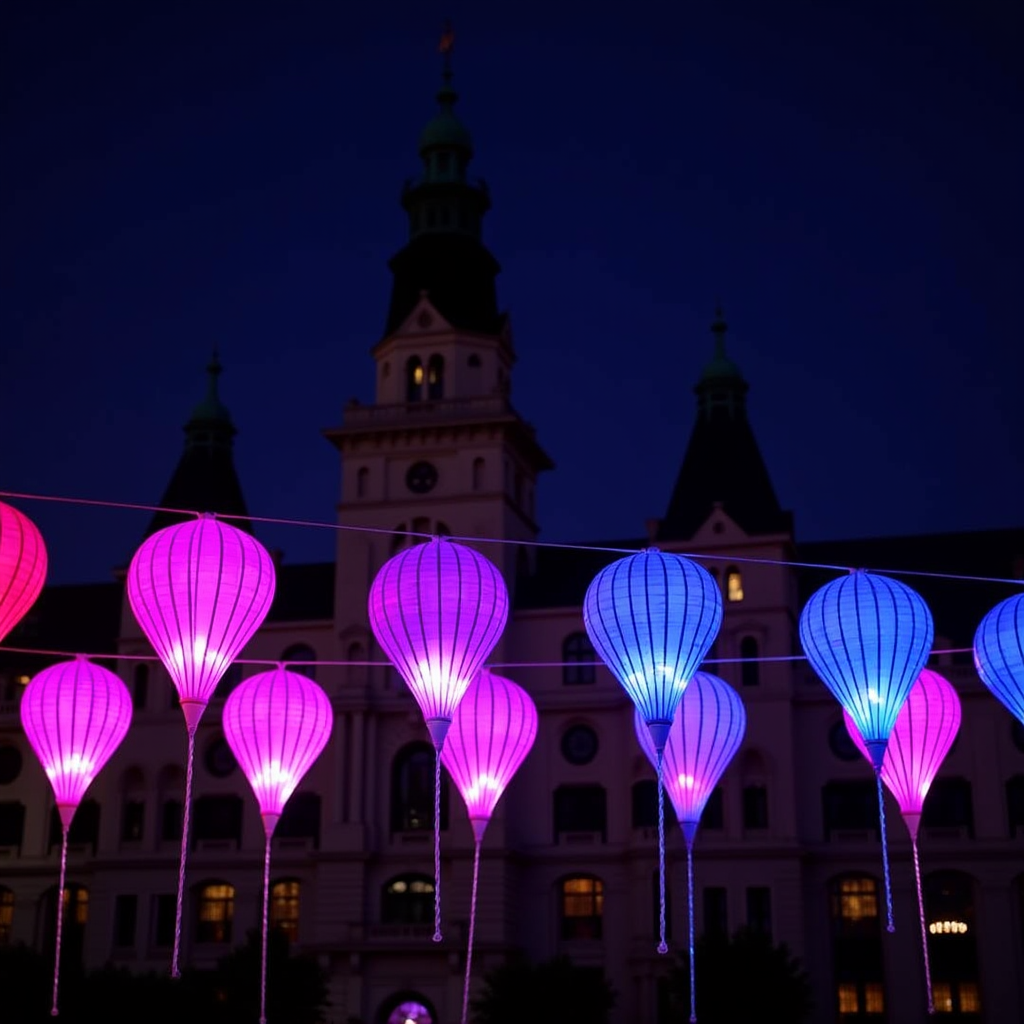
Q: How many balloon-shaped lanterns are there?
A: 11